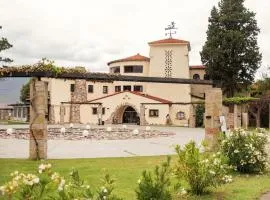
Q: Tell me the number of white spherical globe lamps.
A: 9